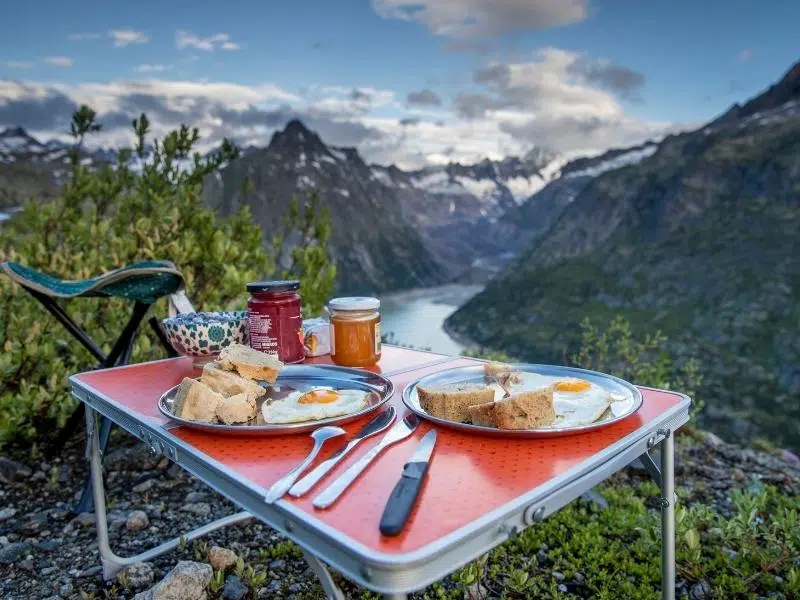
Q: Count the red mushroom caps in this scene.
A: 0